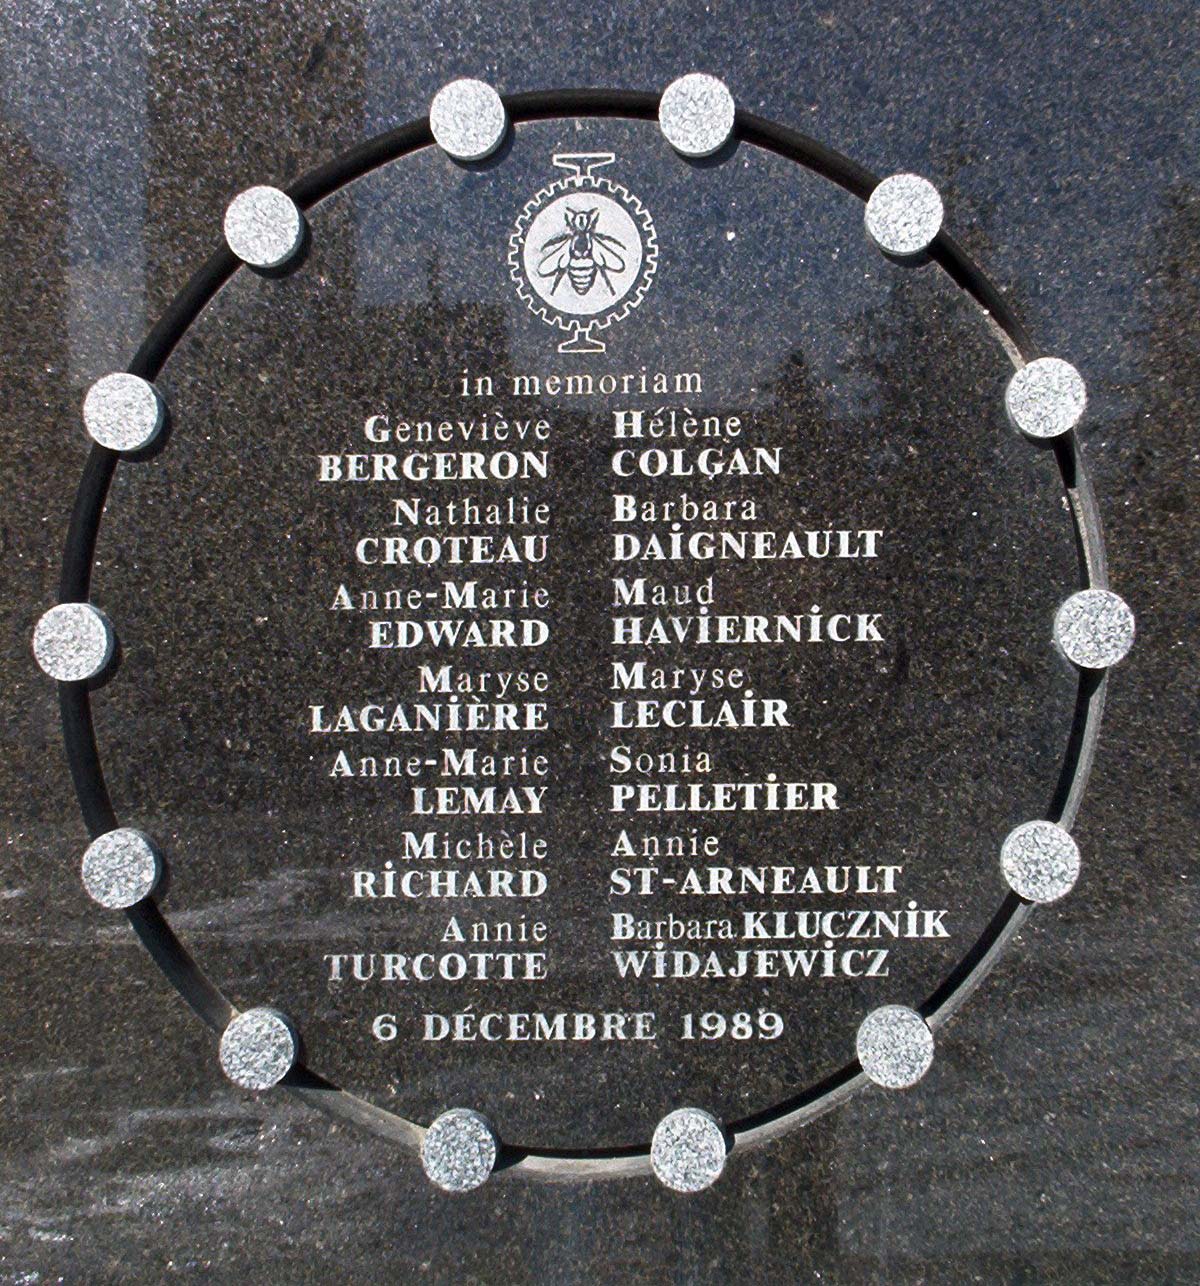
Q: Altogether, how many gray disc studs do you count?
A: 14